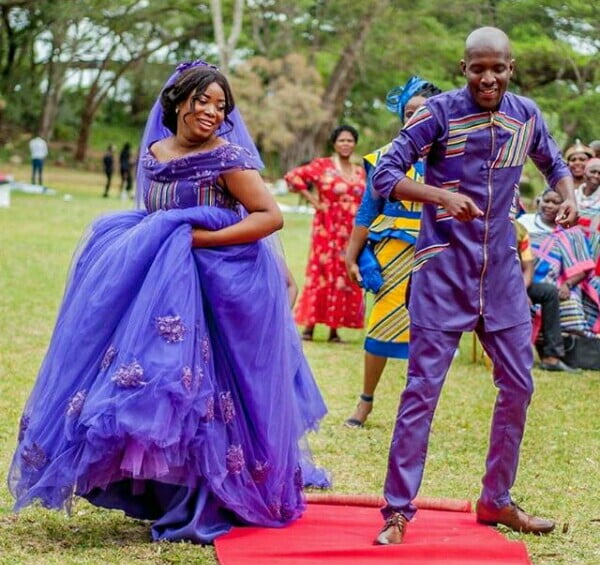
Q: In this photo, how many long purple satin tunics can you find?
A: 1